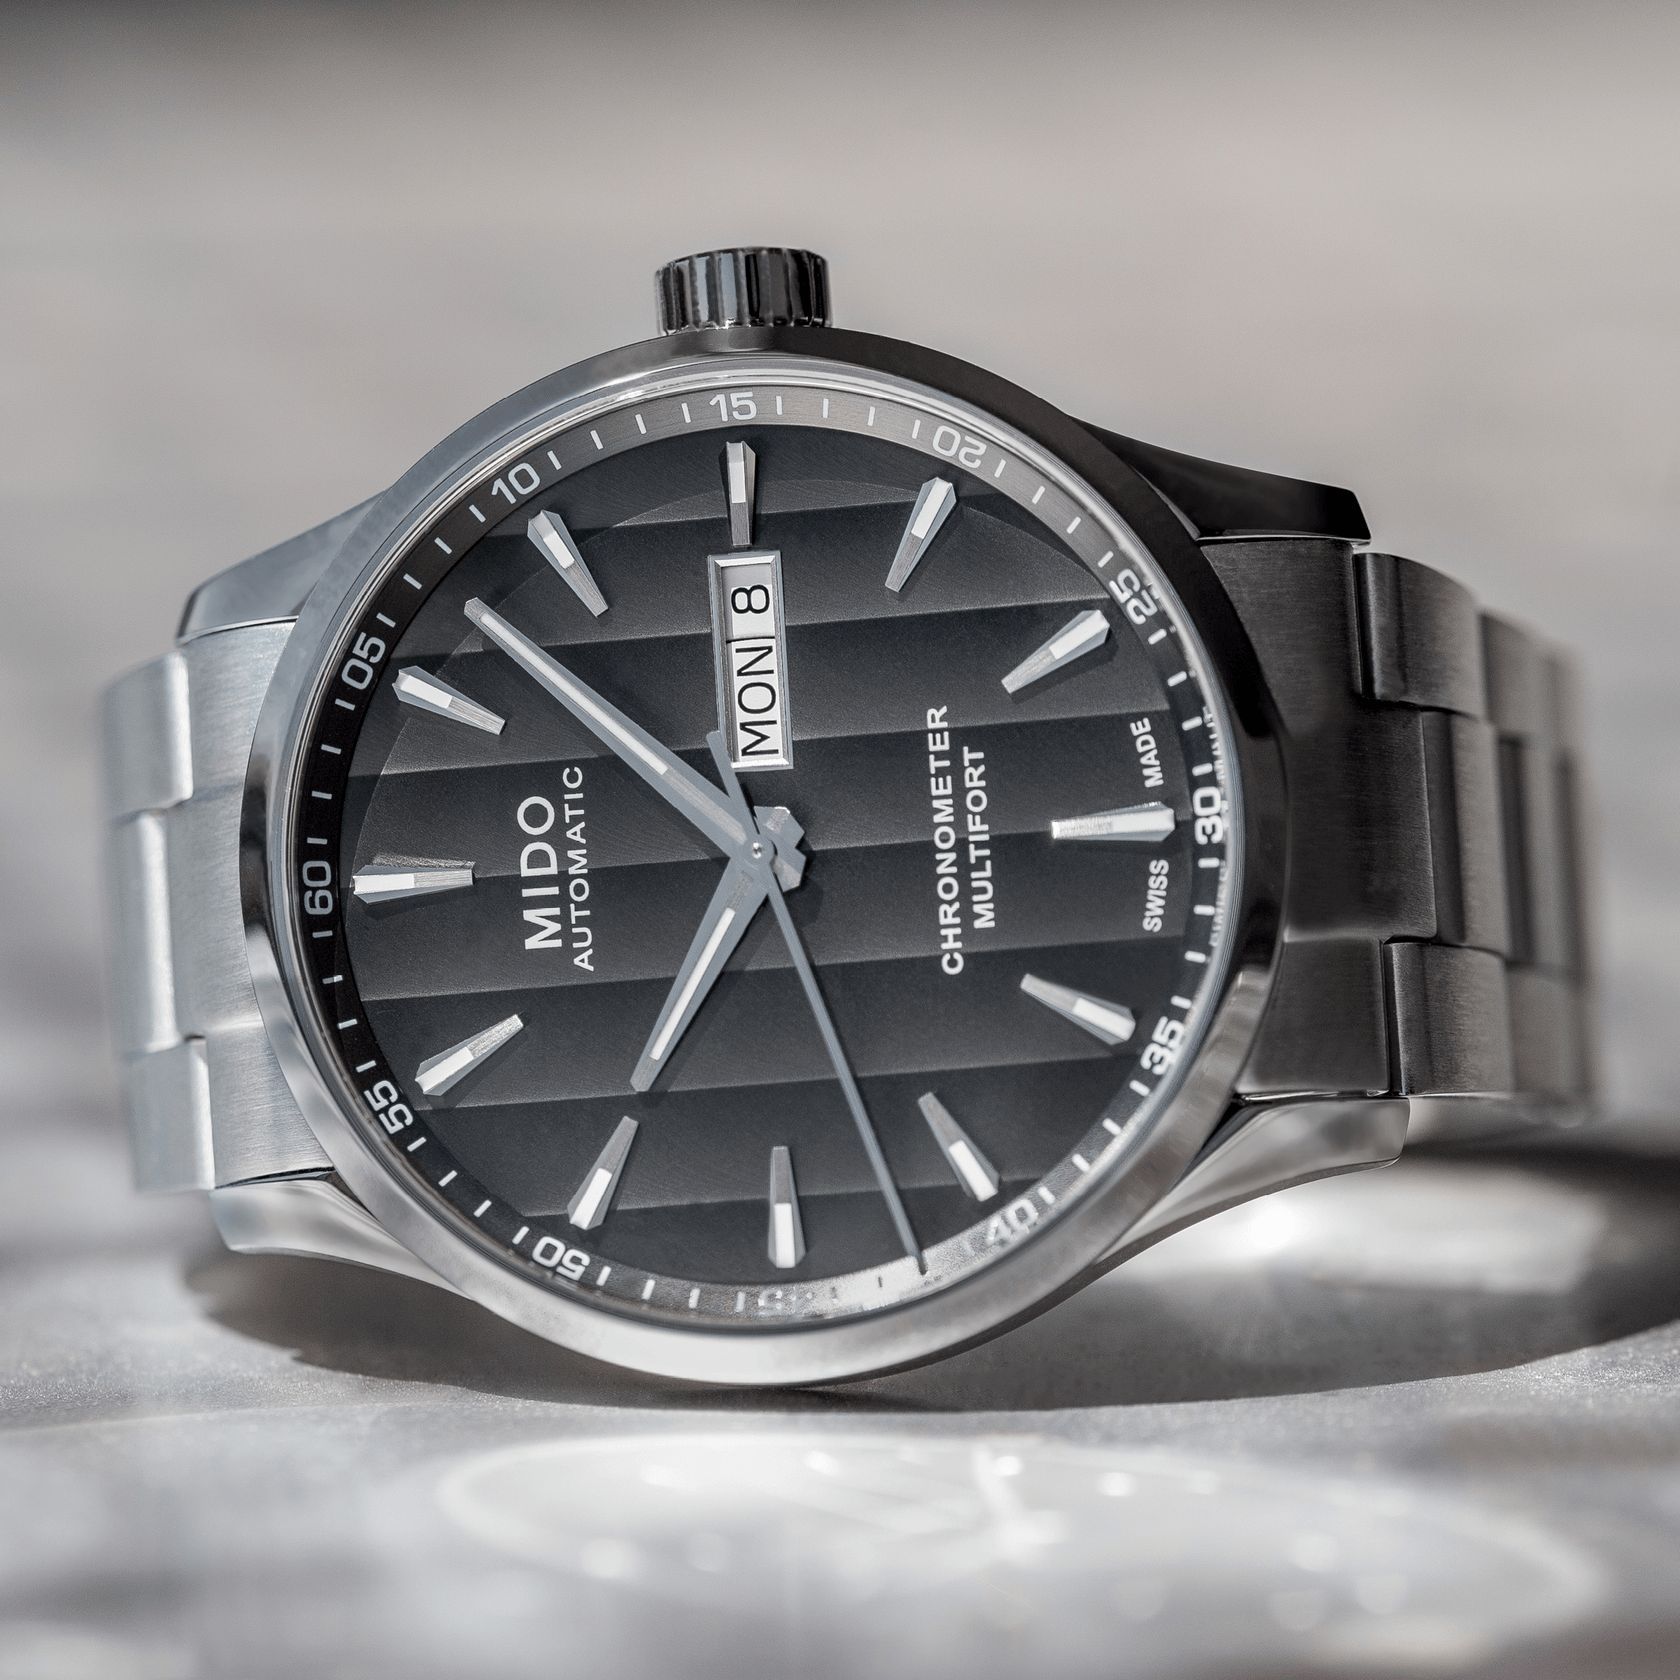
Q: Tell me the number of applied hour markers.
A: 12